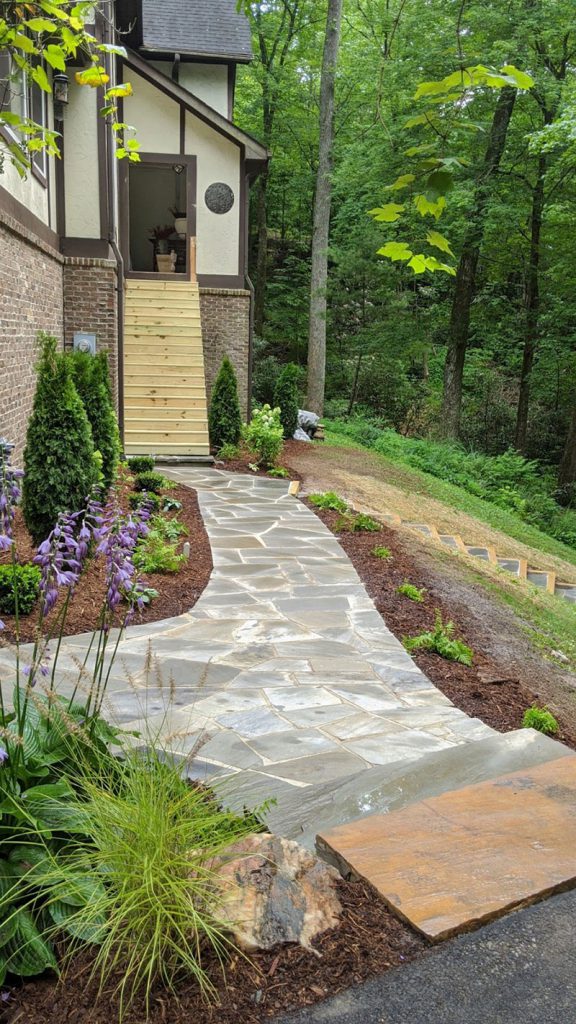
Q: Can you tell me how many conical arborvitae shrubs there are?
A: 4